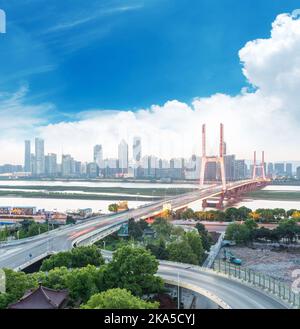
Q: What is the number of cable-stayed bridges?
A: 1